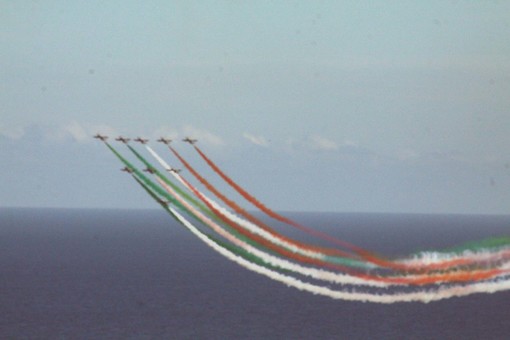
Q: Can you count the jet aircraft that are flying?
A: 9